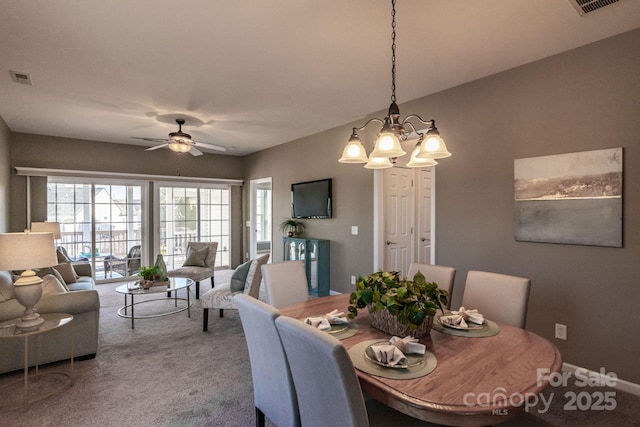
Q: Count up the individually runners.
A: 3